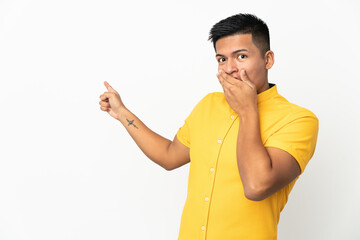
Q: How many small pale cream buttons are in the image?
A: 5